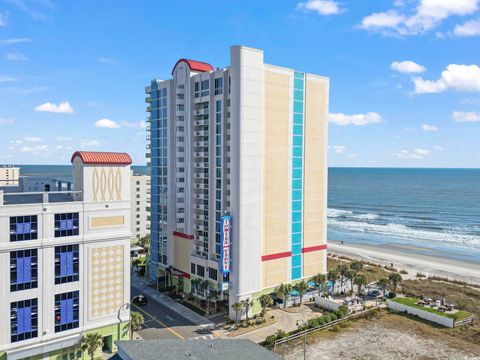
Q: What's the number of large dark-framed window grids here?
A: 6